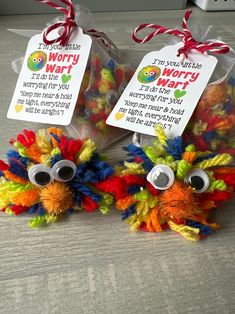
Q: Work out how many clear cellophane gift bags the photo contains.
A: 2